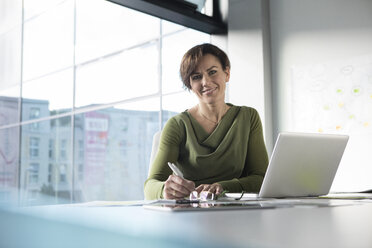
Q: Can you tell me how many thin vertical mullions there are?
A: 3